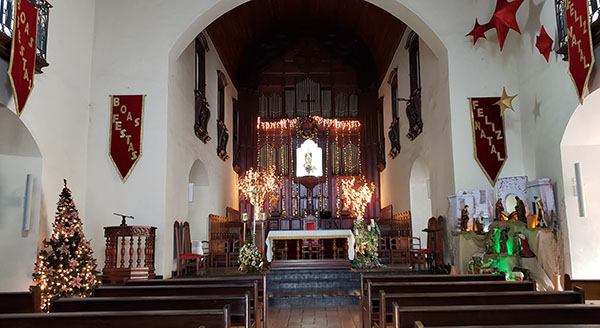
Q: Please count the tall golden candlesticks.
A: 2